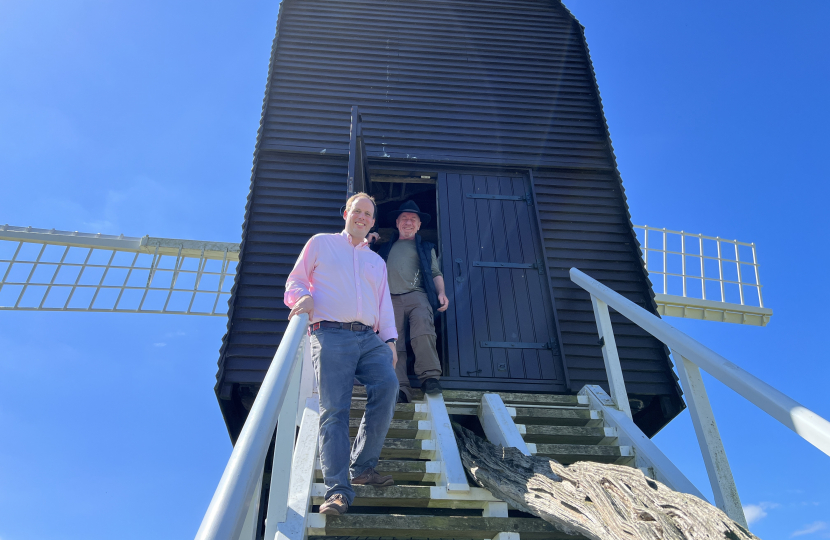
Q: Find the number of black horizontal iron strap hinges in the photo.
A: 3